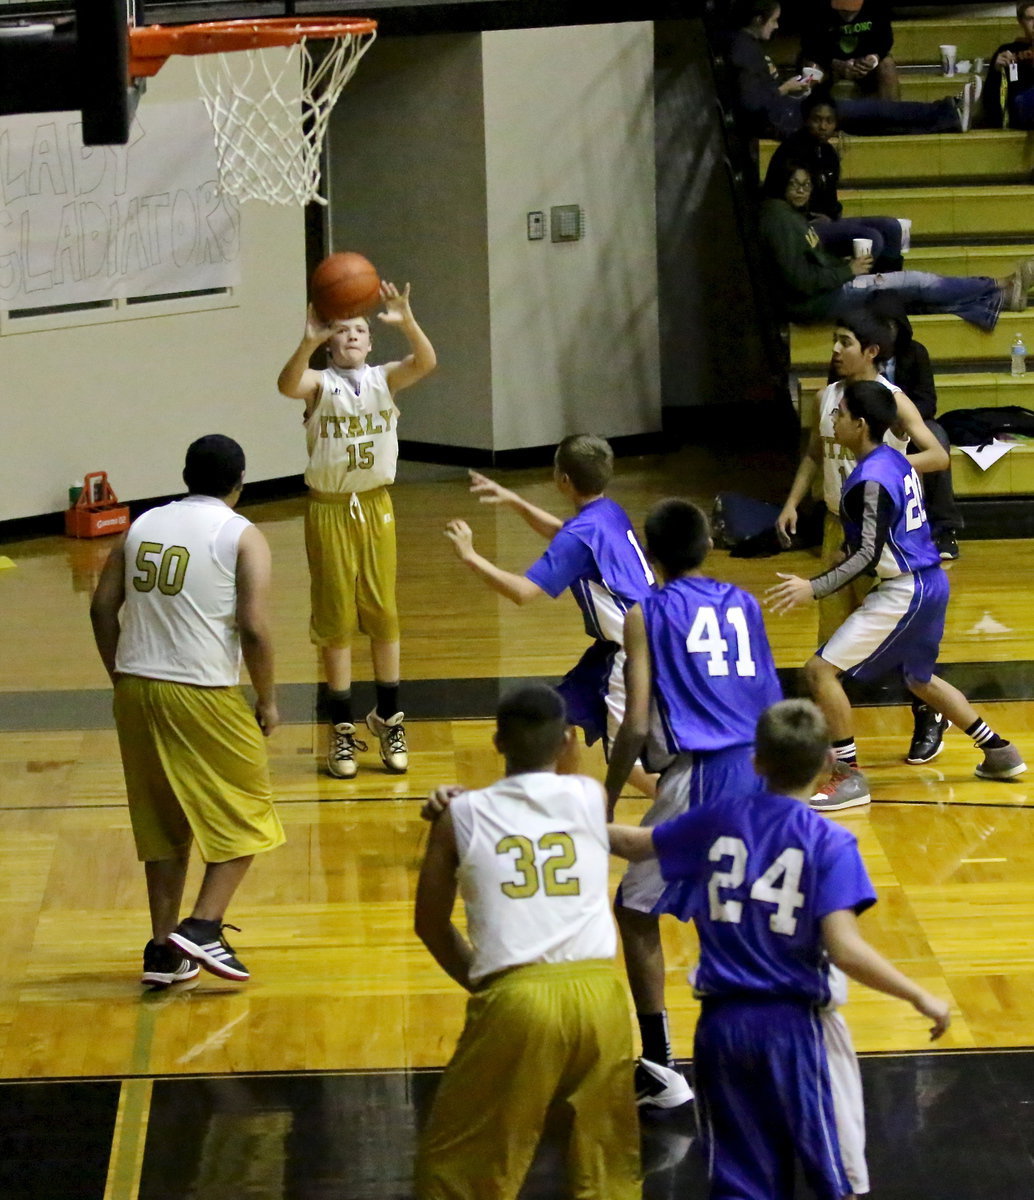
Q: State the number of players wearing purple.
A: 4